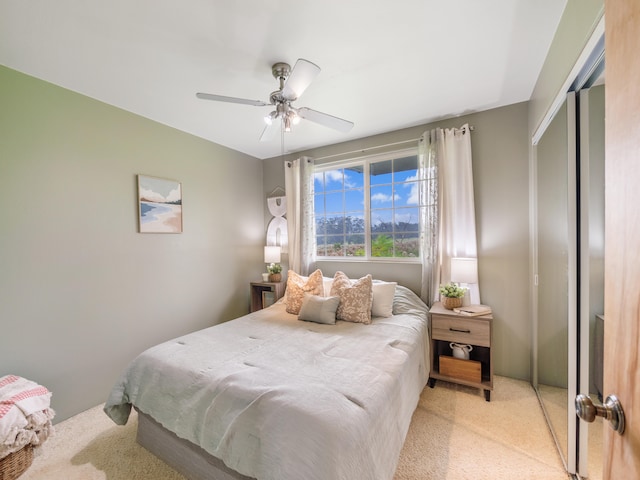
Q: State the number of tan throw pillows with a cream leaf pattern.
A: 2